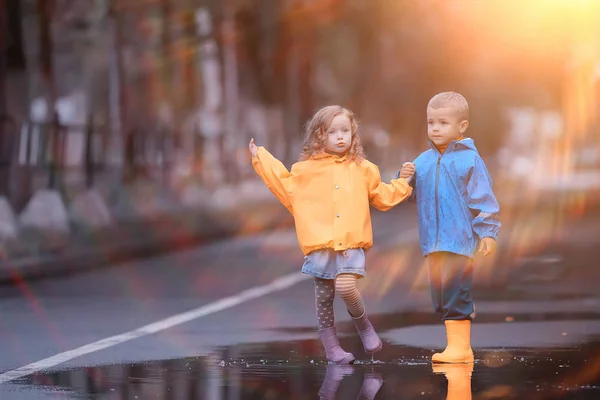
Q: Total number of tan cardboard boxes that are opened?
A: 0